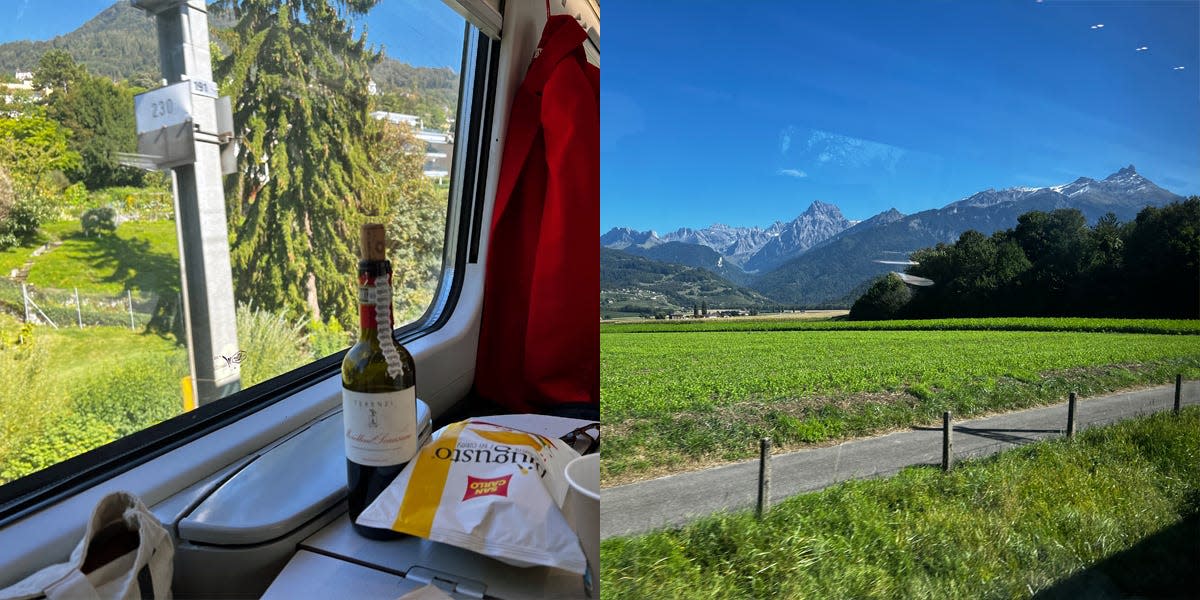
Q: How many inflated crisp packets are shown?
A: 1